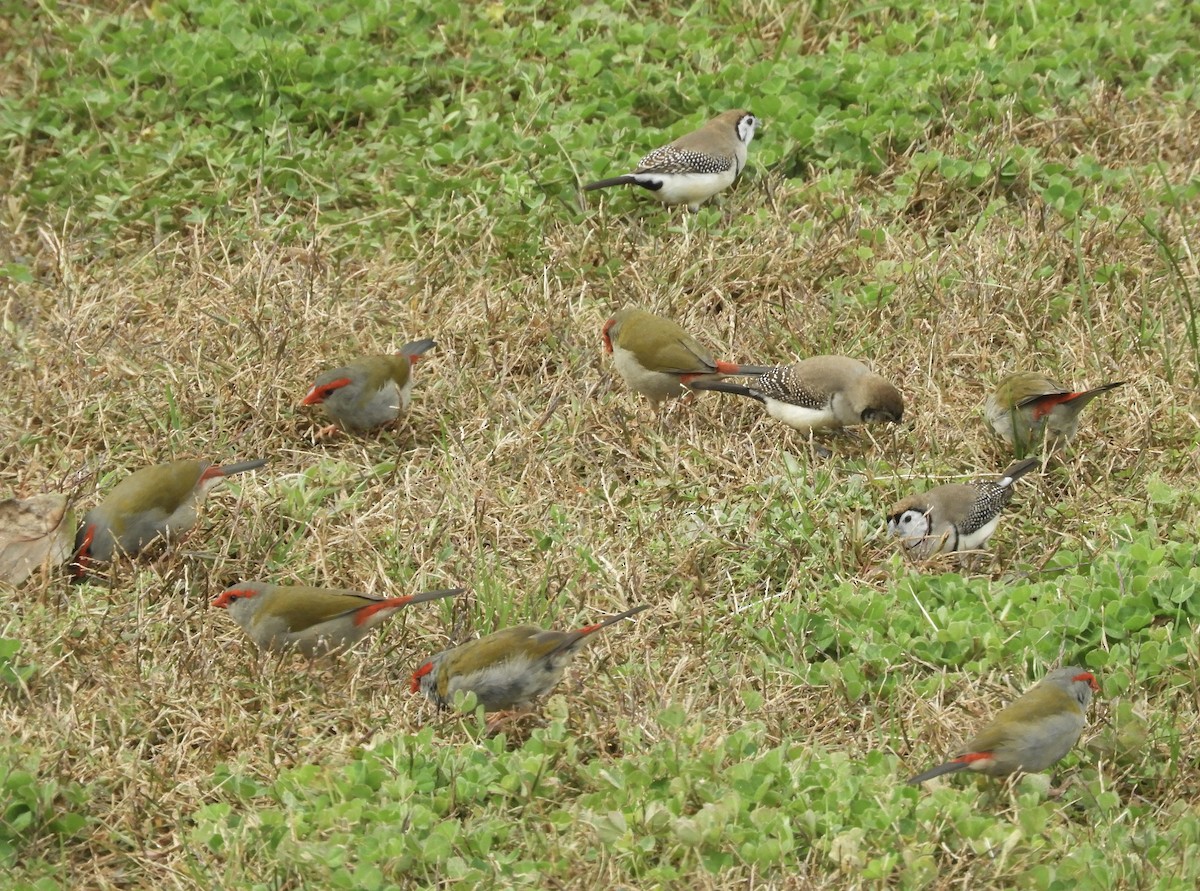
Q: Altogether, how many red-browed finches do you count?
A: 7